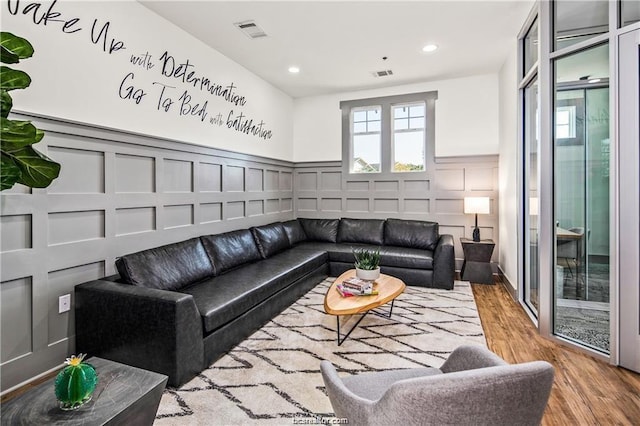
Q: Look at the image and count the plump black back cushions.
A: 7